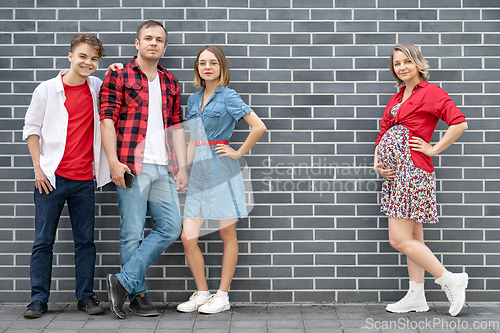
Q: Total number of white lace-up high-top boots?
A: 2